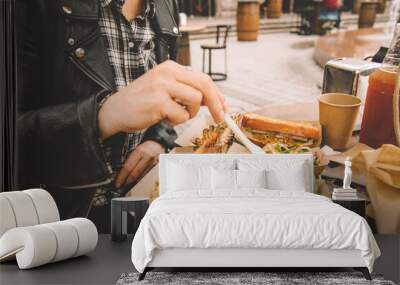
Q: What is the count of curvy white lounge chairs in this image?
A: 1